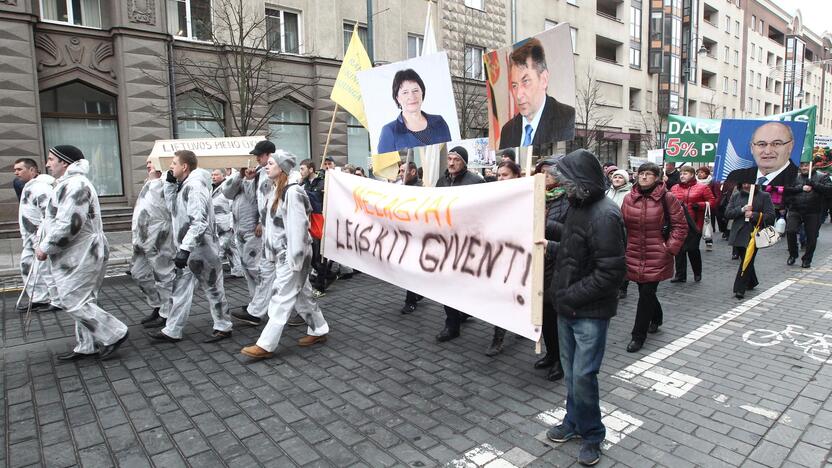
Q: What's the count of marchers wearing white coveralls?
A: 8